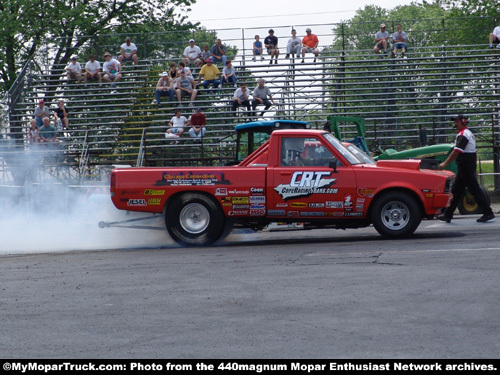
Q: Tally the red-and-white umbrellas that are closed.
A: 0